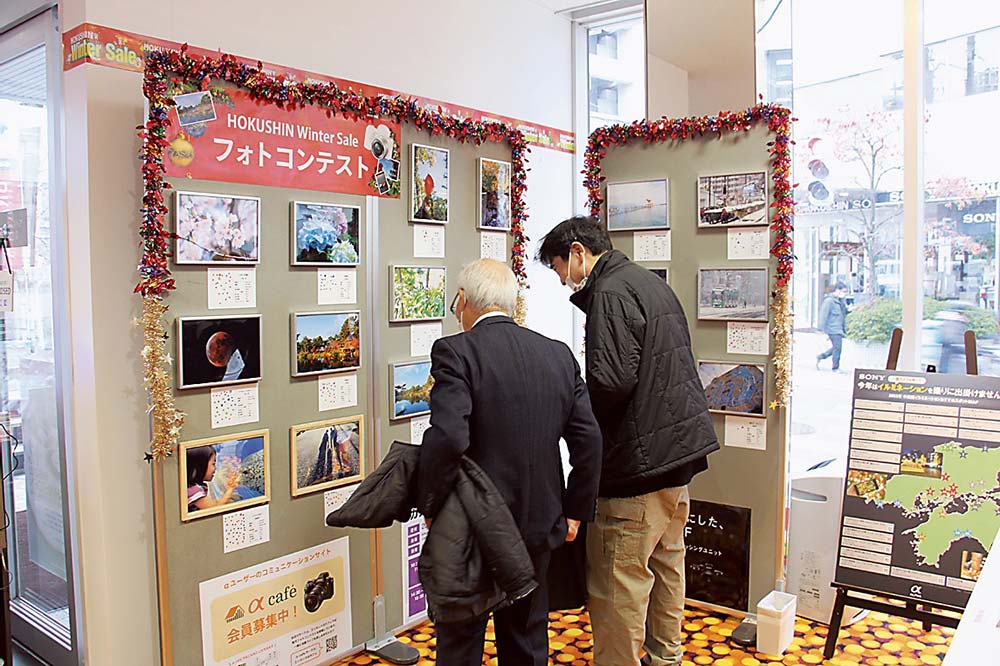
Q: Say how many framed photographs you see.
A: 15